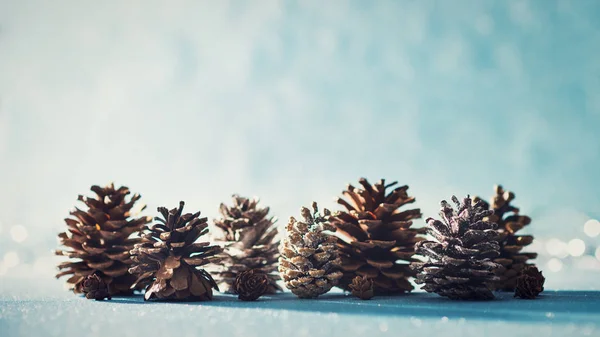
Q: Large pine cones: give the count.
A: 7